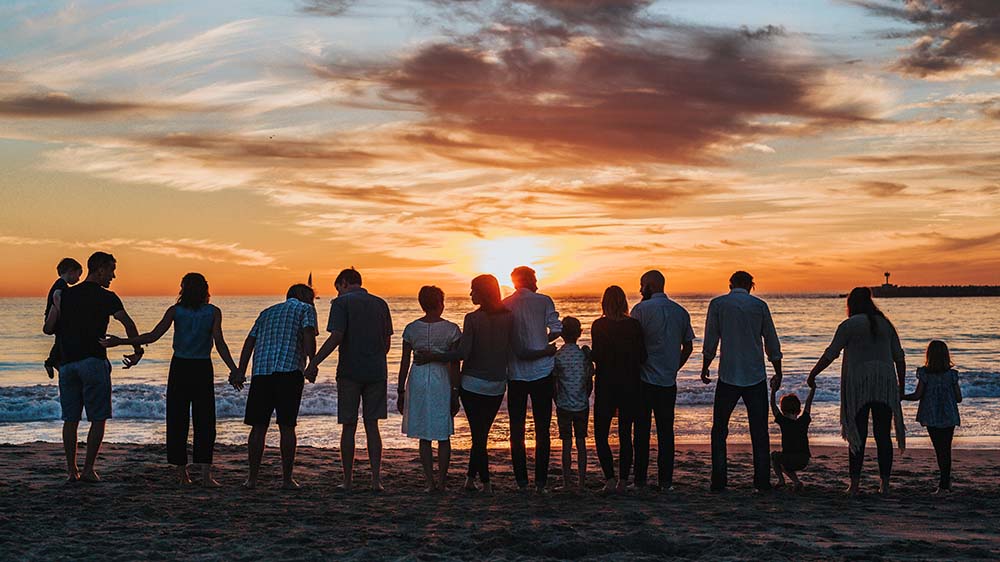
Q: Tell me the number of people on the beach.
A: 15